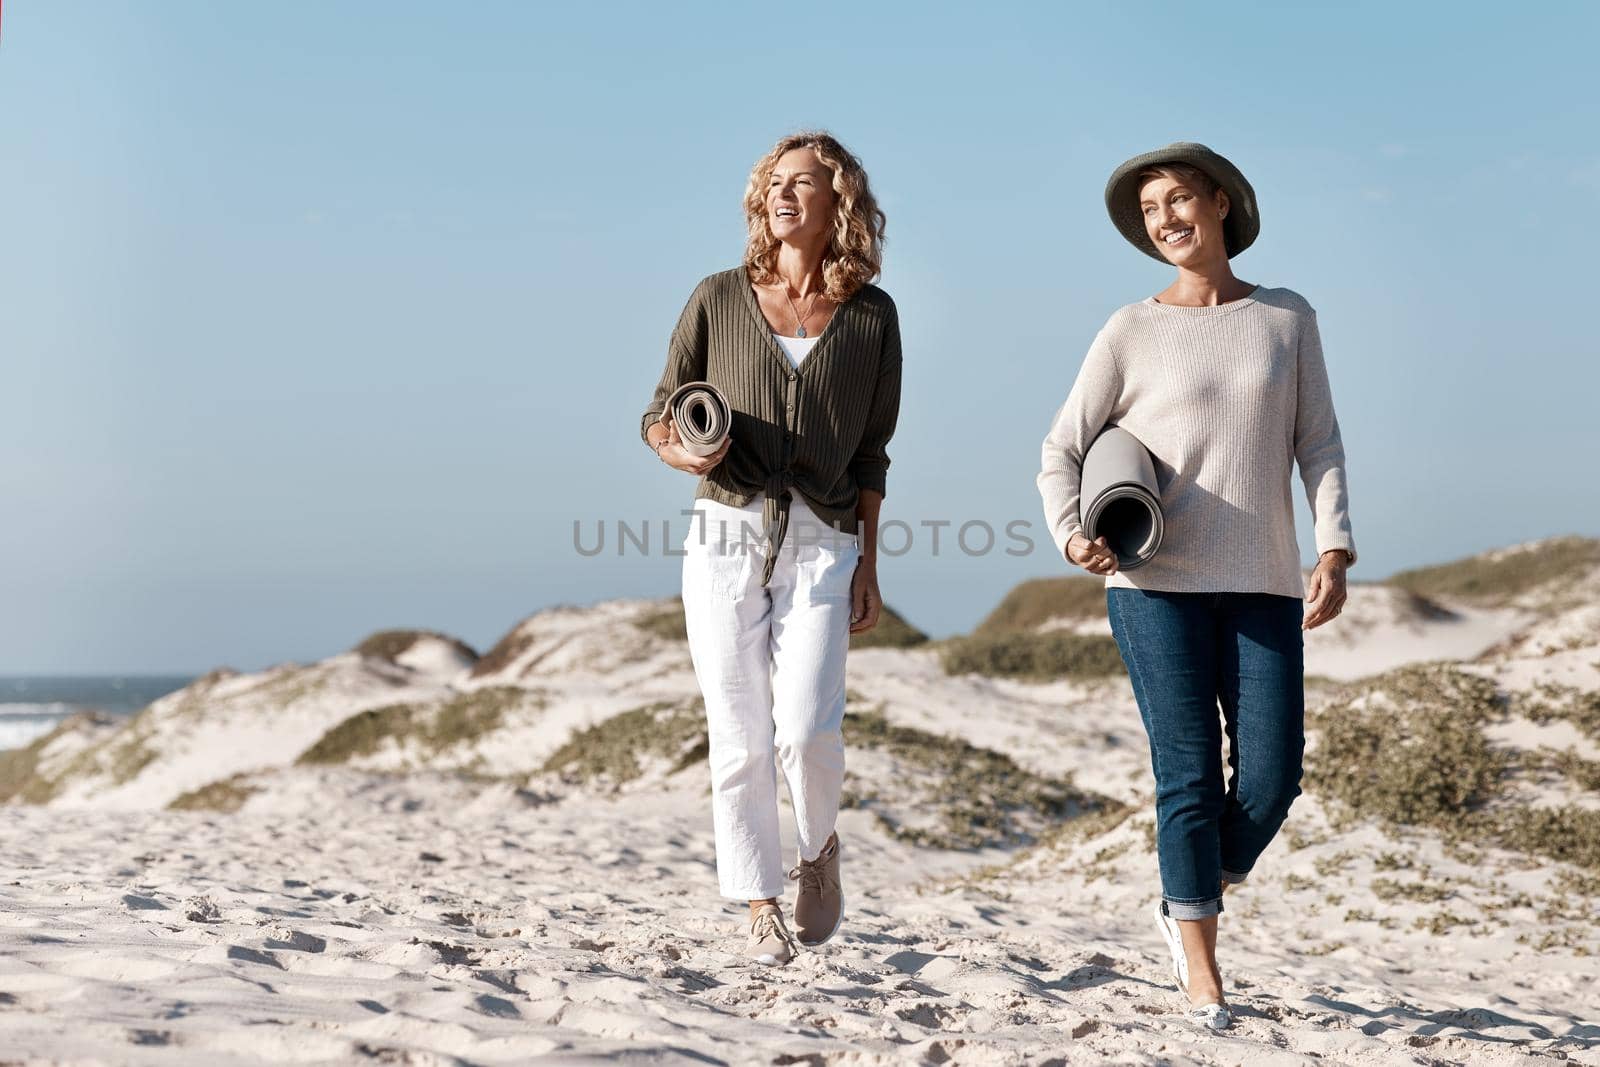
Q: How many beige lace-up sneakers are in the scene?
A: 2